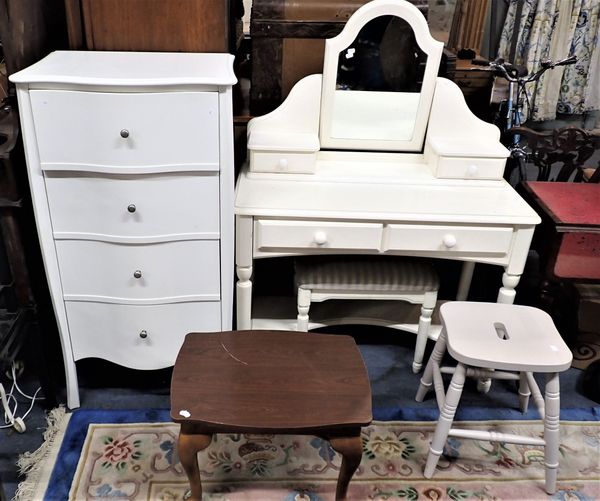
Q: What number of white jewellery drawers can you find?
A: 2